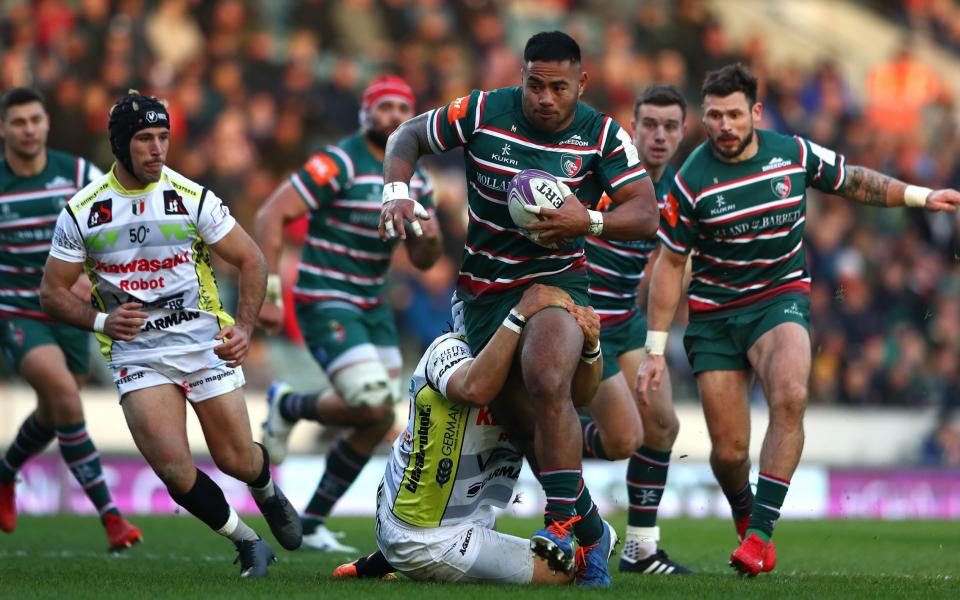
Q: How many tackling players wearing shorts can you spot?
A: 1